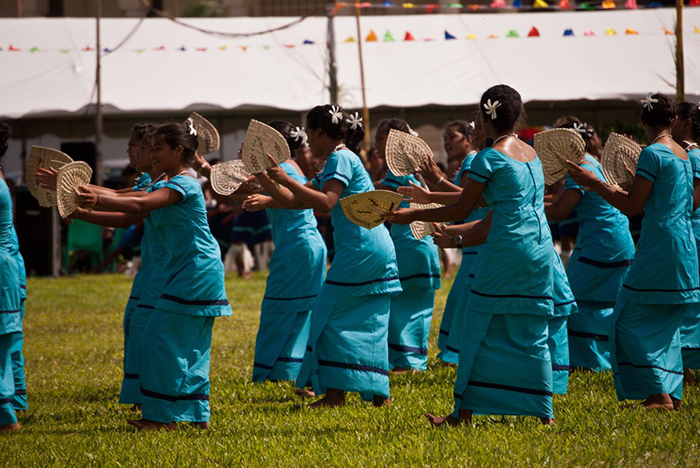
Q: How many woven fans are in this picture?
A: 11